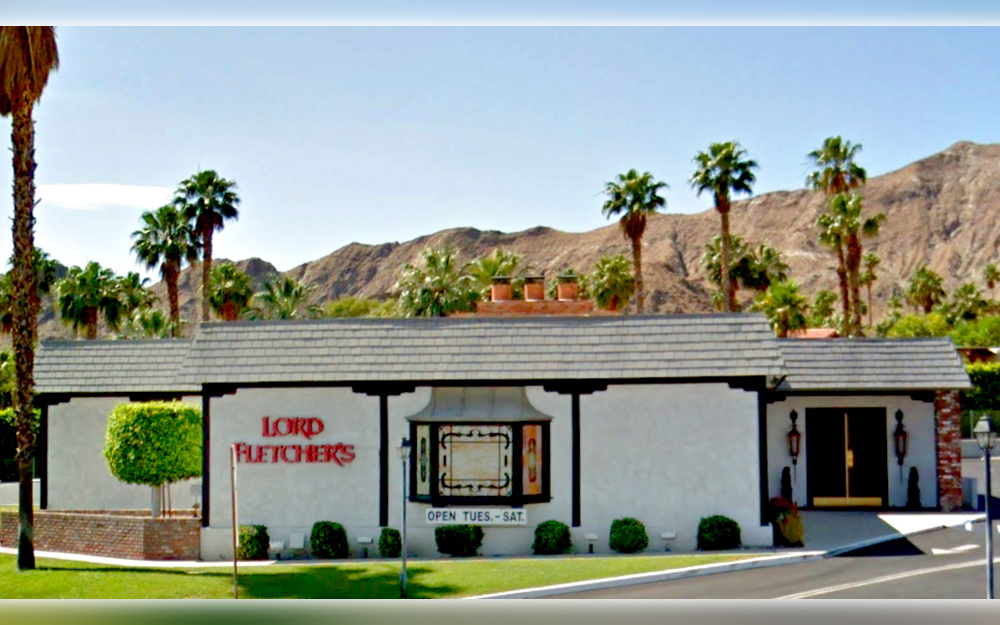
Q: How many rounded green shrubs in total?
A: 7